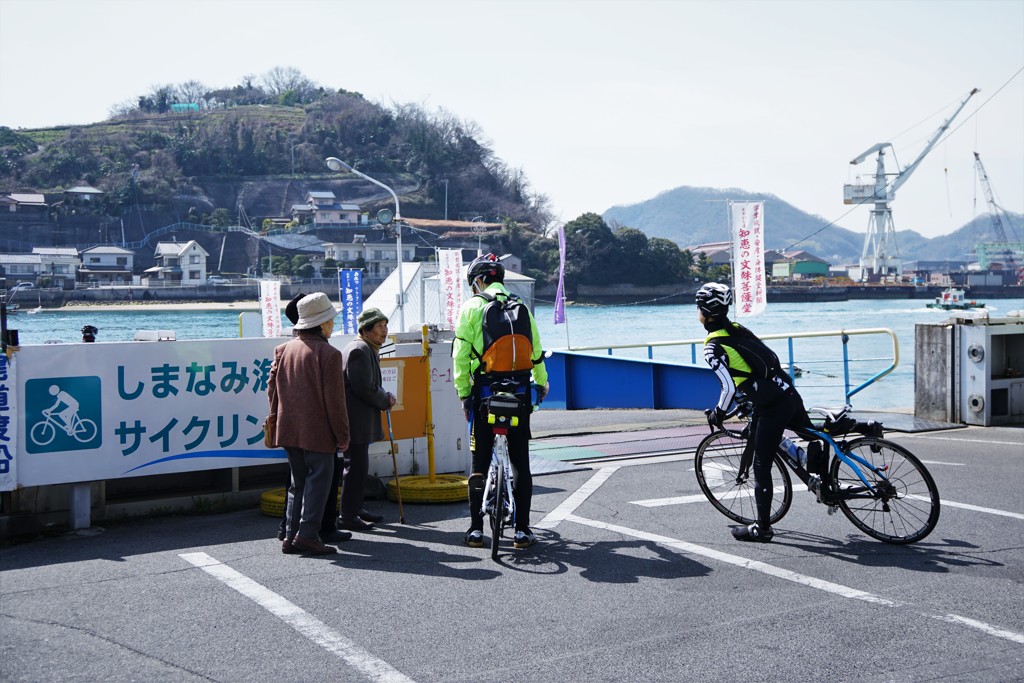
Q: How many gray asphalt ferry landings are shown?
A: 1